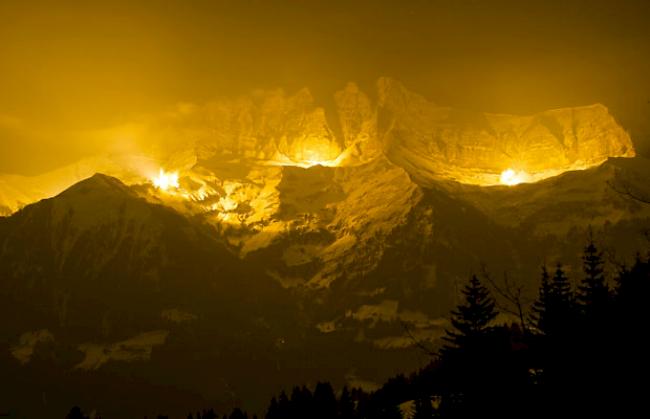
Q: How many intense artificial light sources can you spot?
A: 3